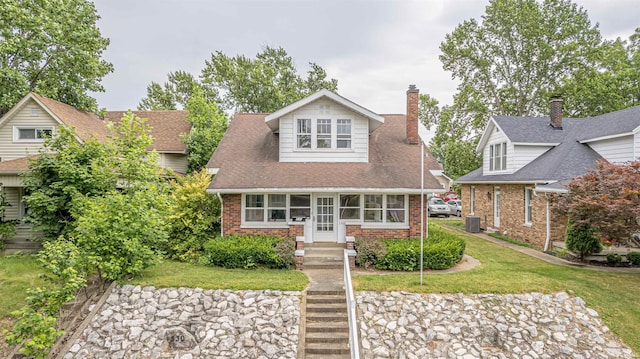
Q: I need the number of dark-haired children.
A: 0